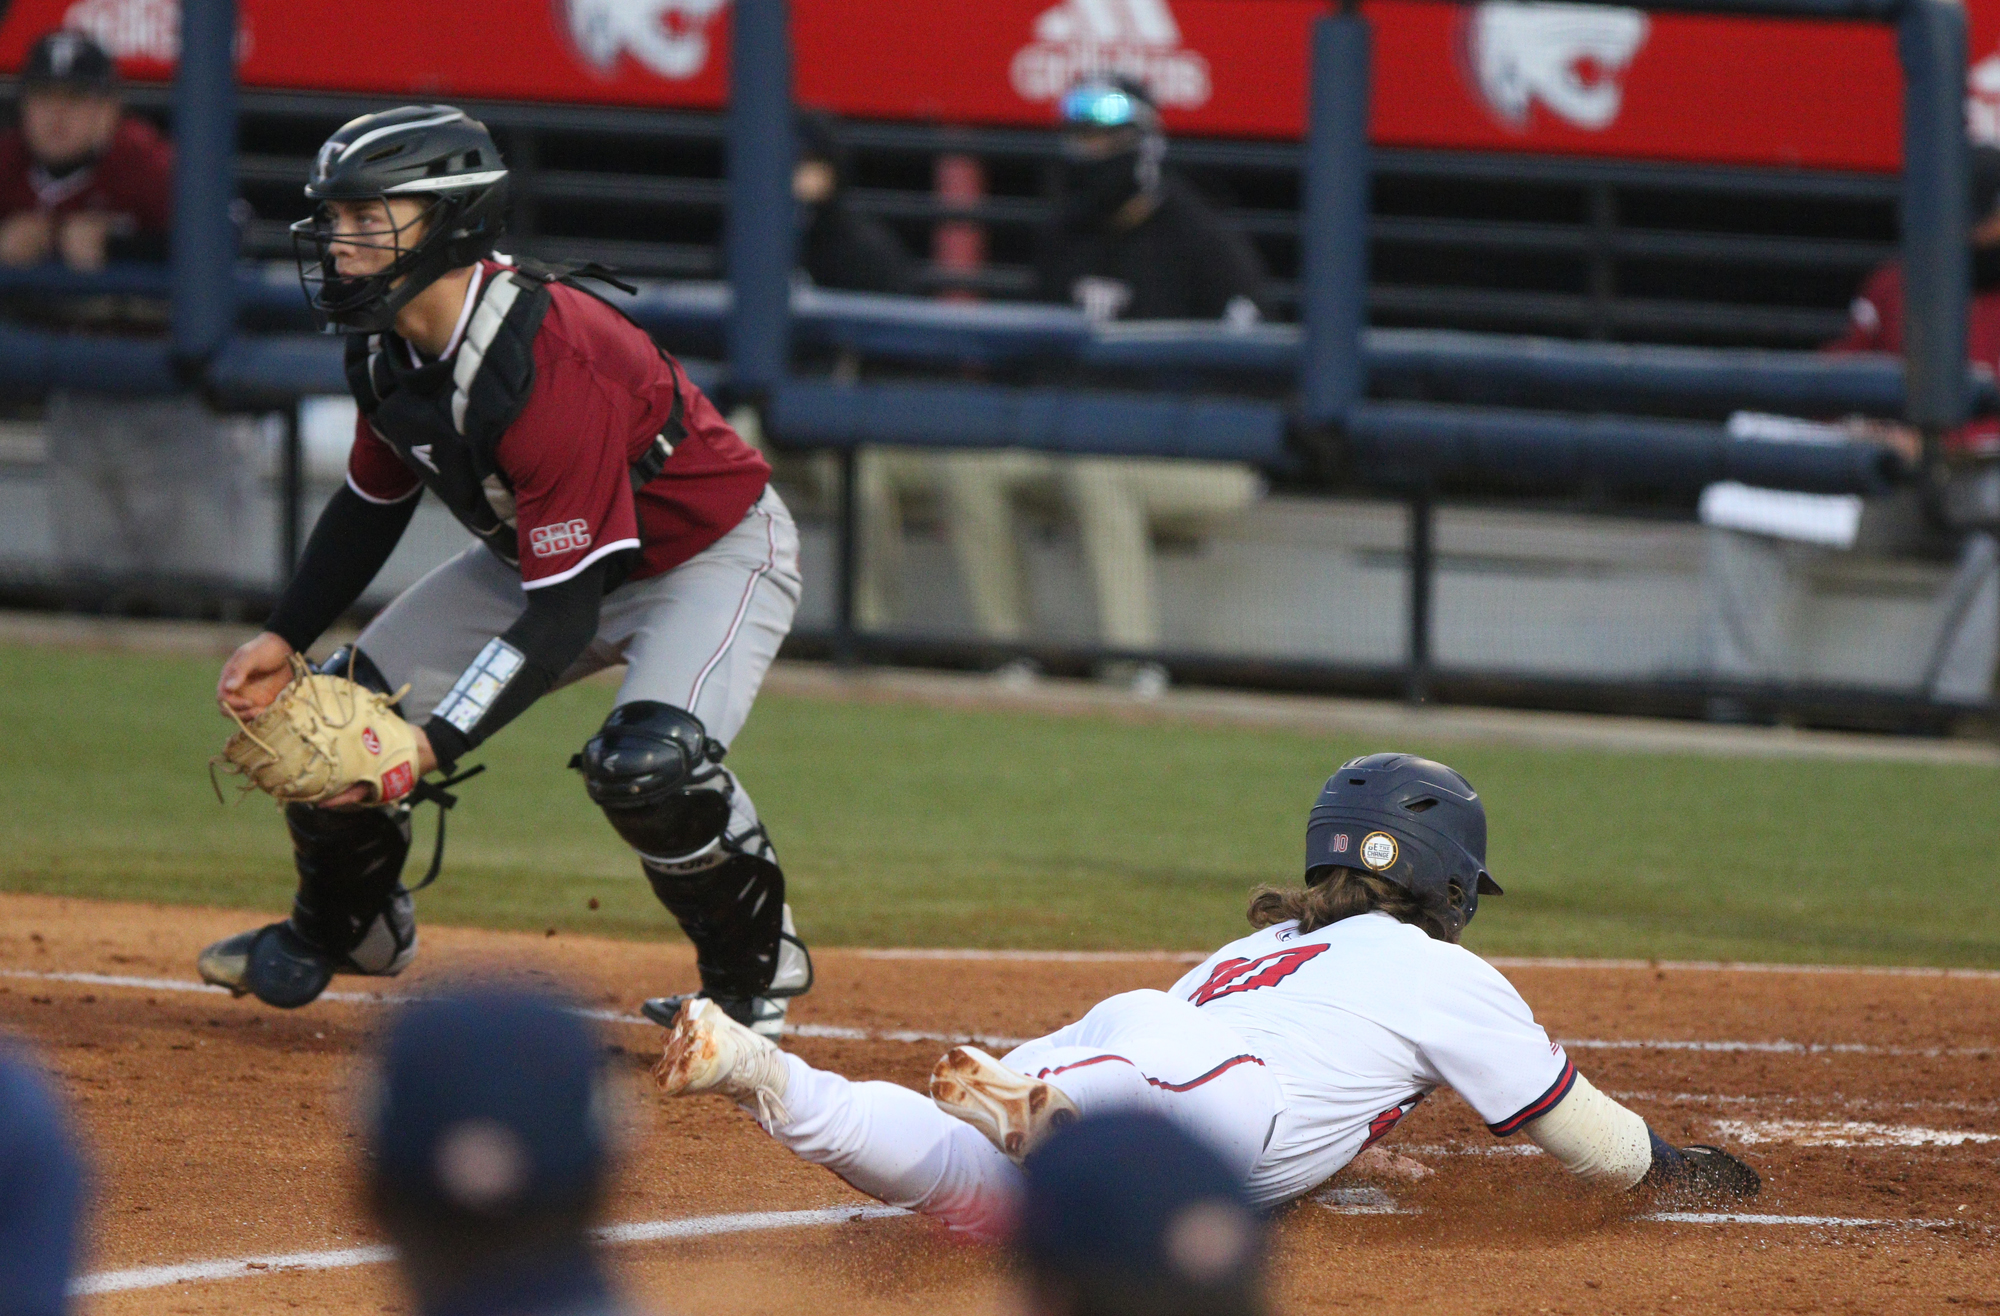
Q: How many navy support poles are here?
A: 4